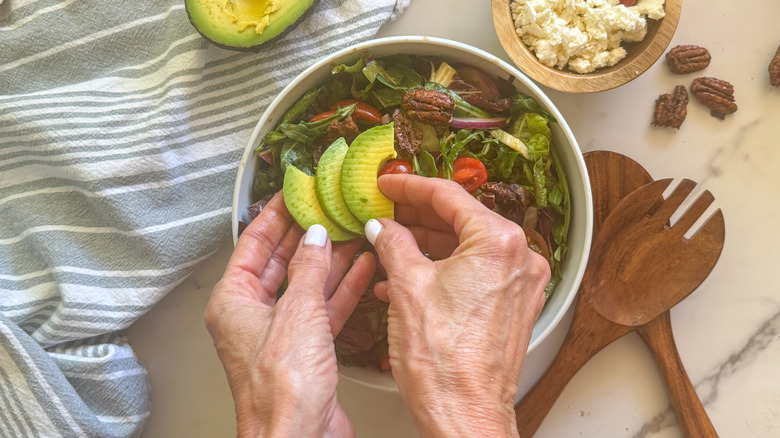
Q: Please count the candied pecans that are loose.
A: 4